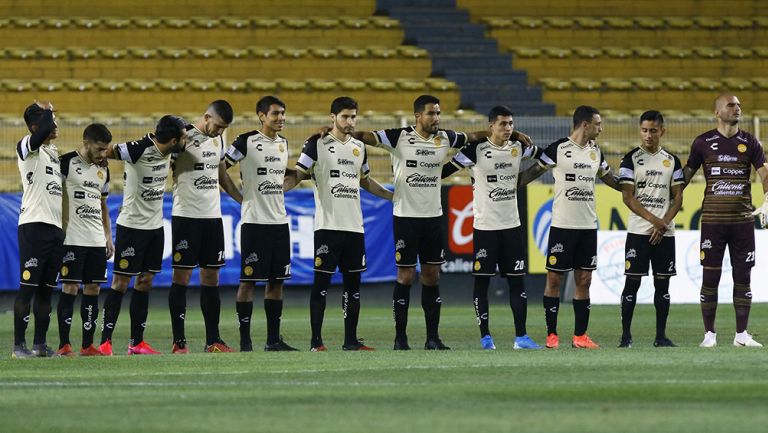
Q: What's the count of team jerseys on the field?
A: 11